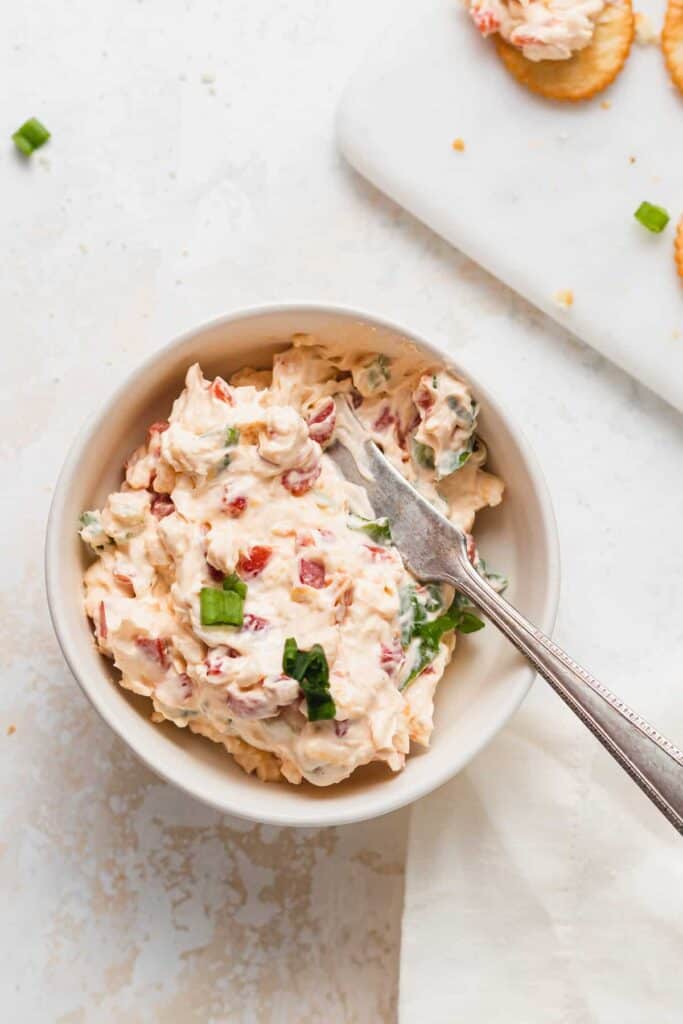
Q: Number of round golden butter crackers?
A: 3